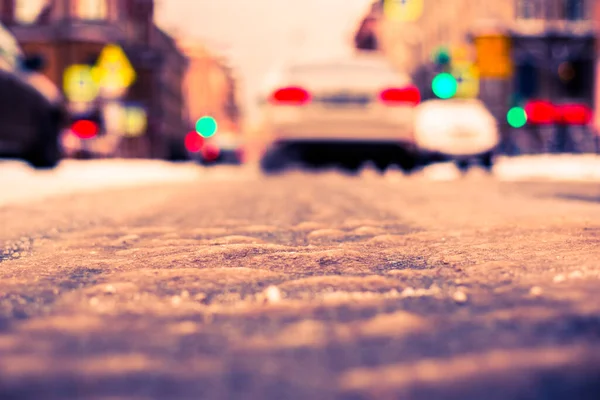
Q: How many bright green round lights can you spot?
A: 3